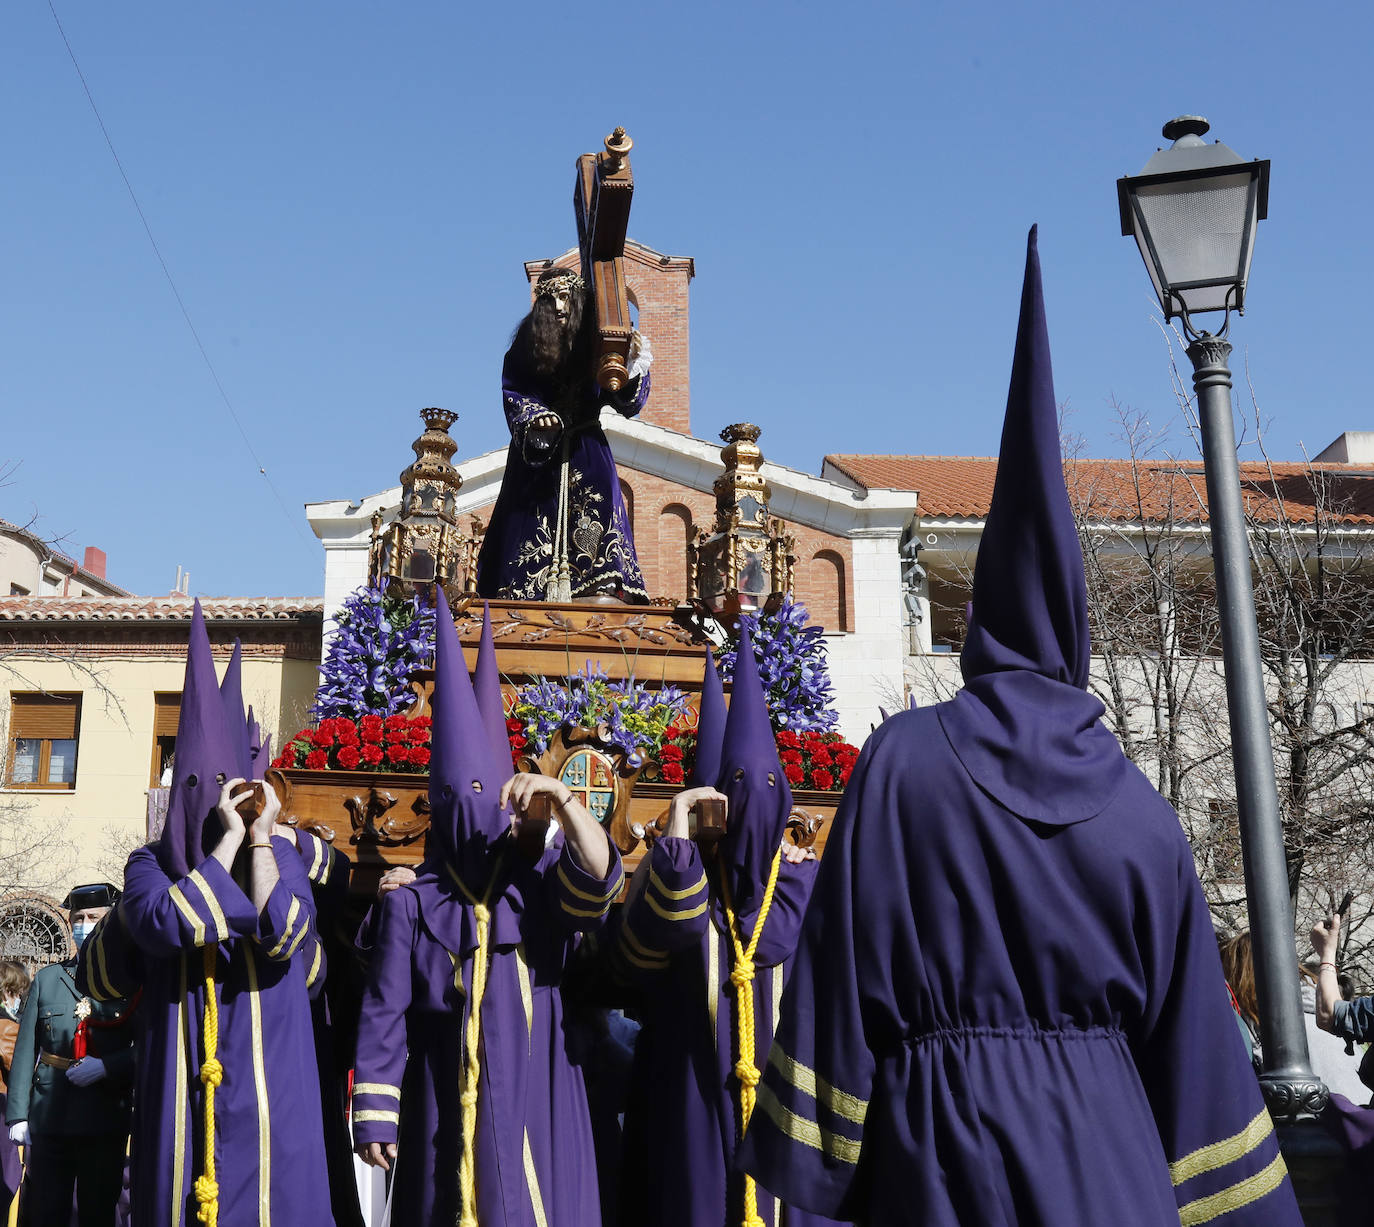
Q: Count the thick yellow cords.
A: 3